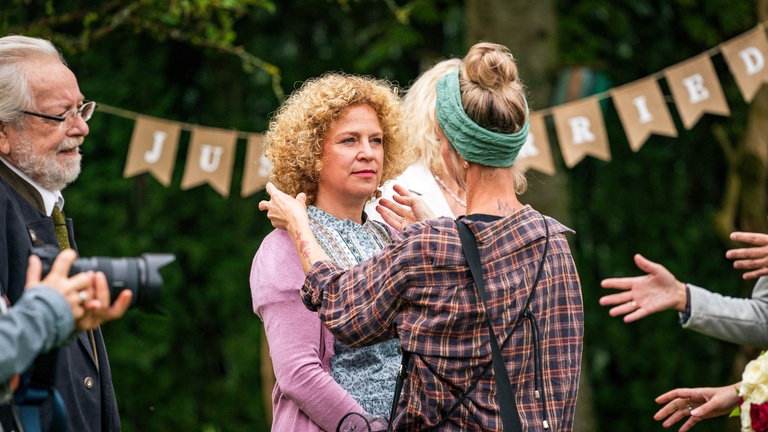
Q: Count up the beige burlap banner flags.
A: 8